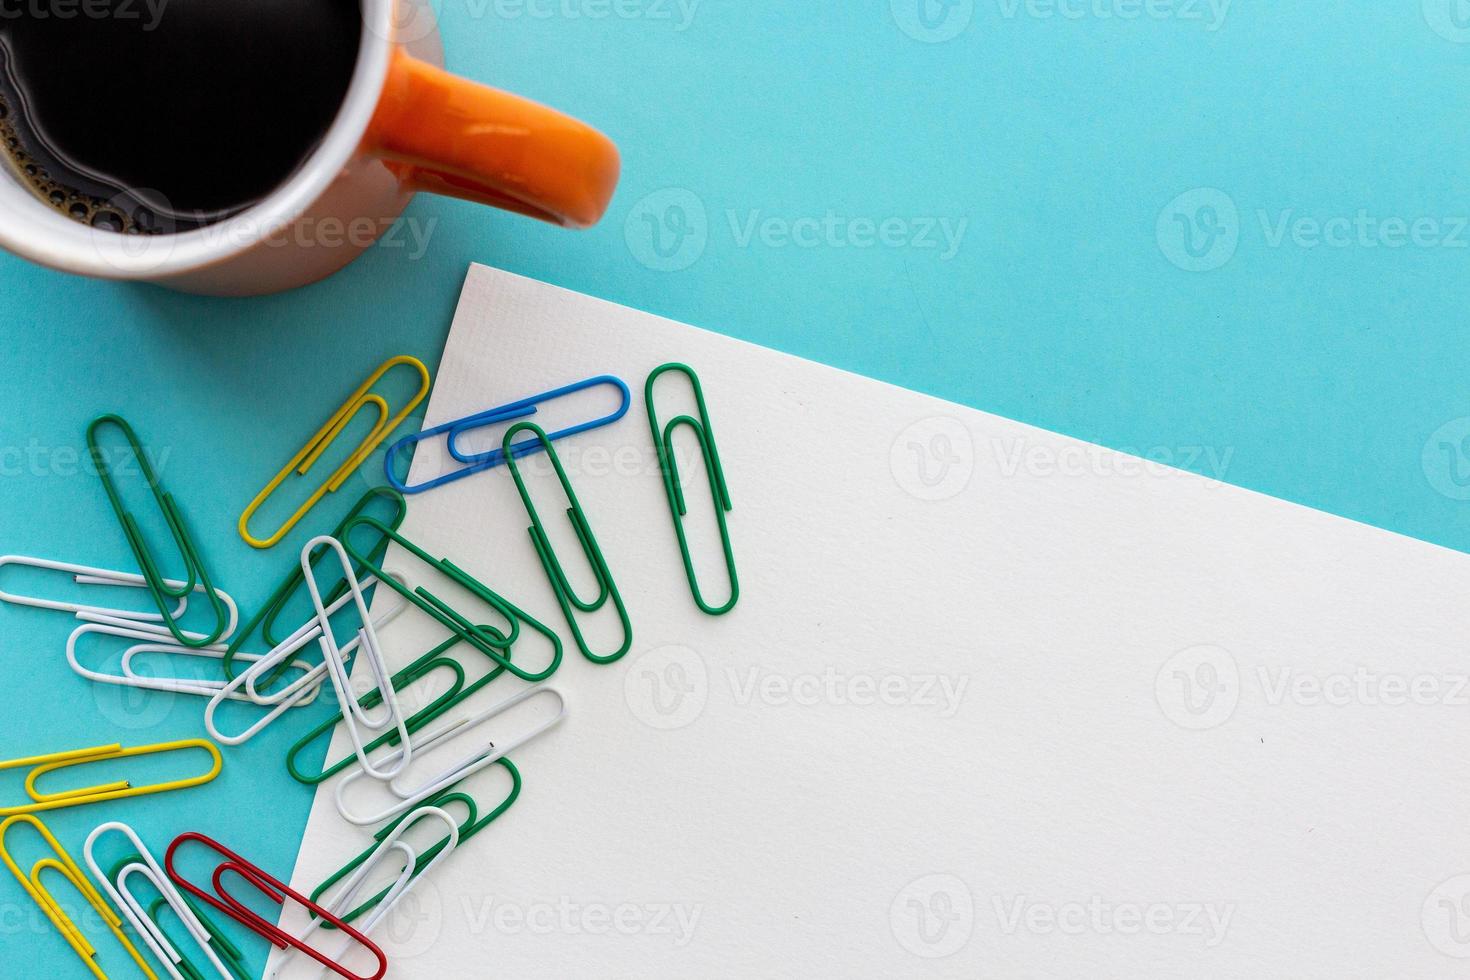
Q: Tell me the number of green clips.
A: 8